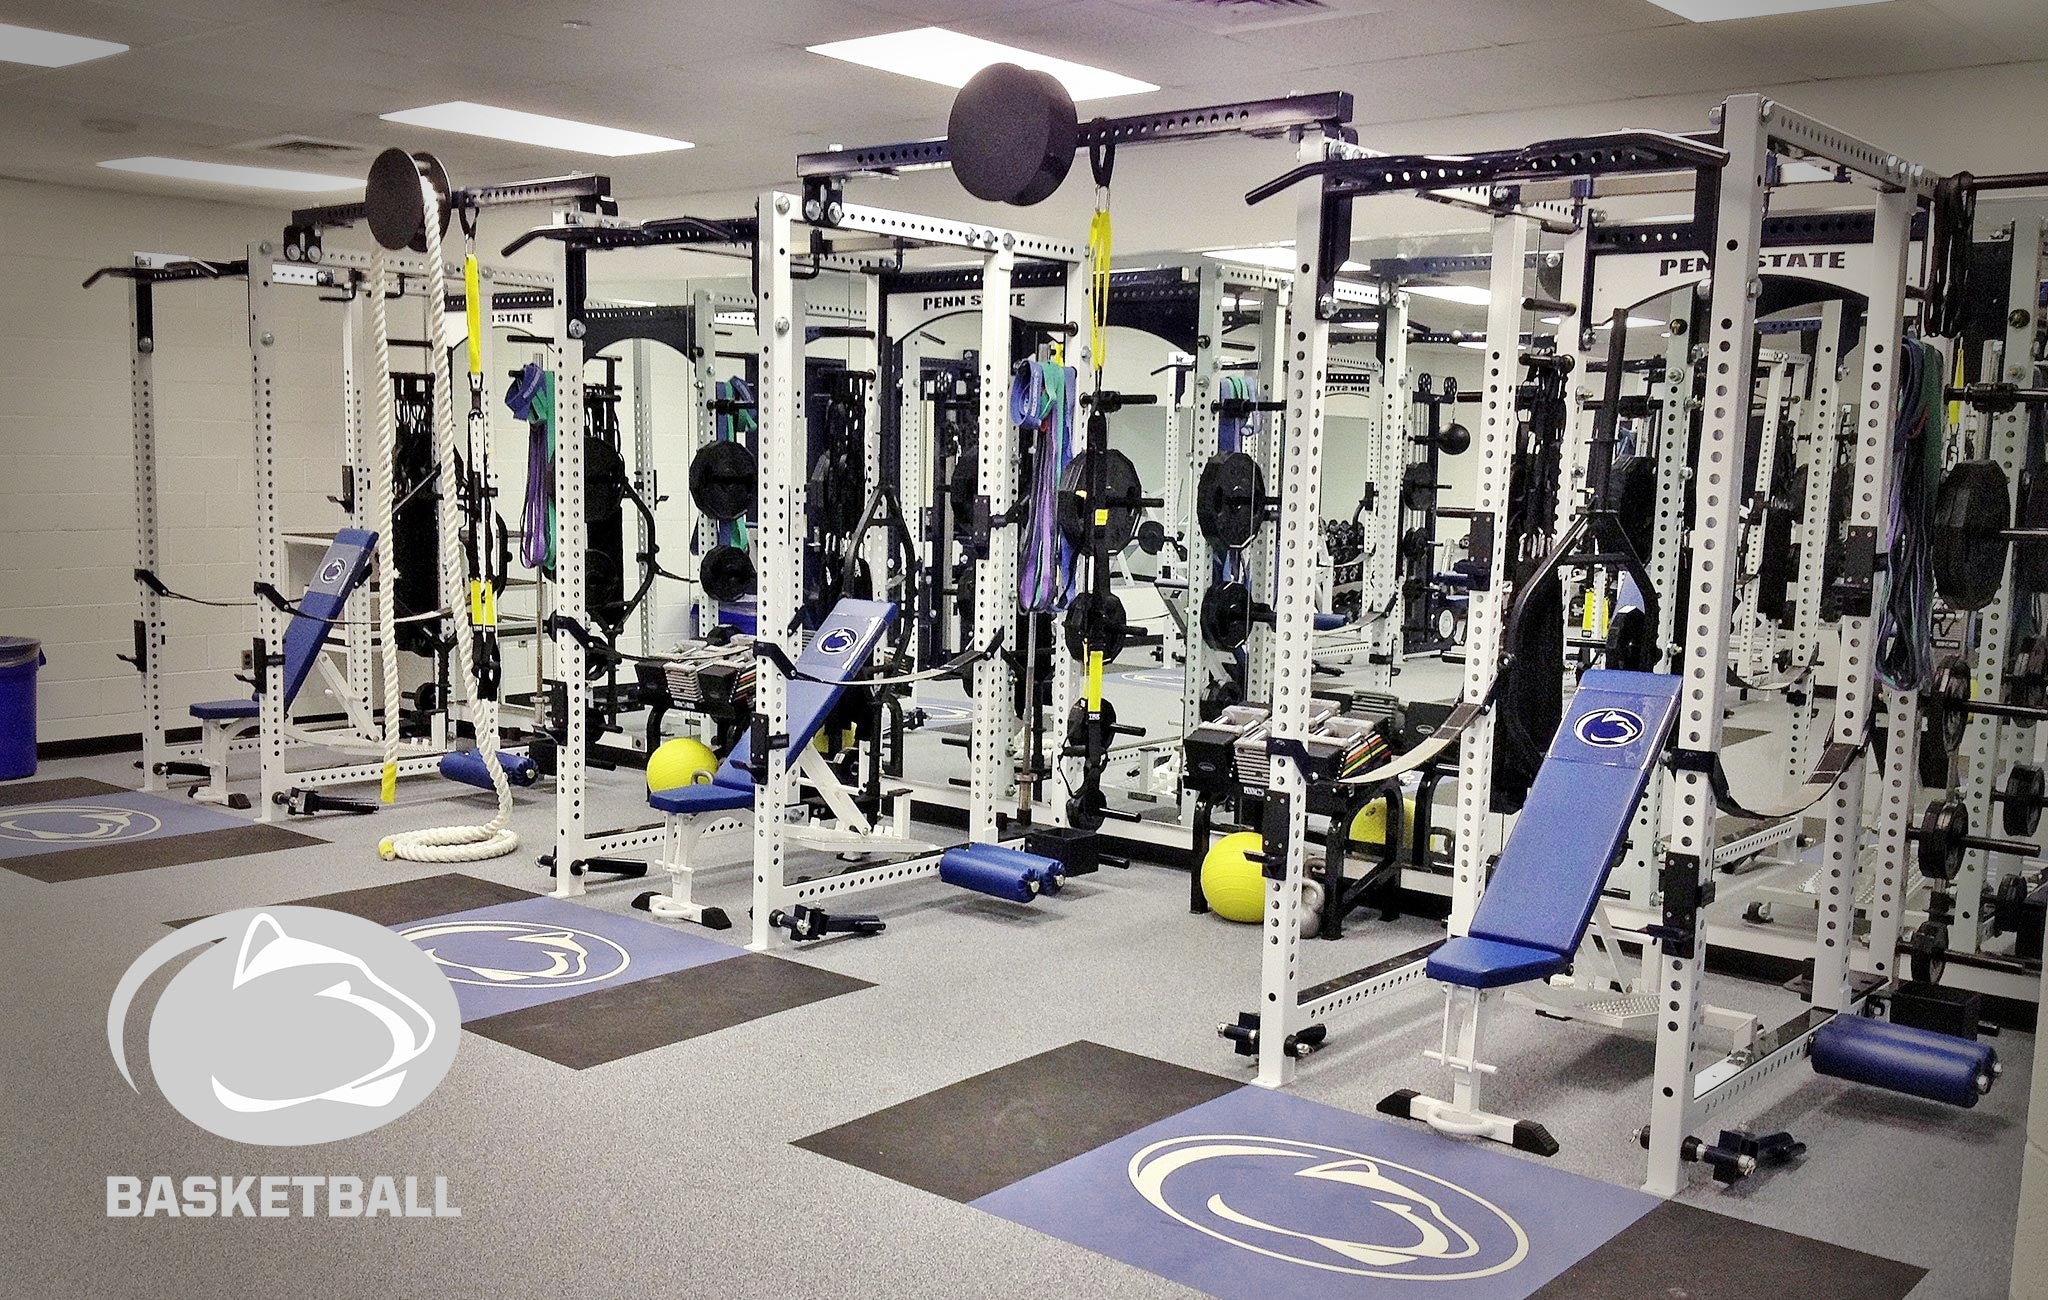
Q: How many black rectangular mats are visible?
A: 6